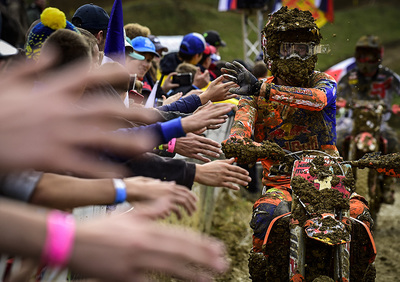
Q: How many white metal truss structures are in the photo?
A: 1